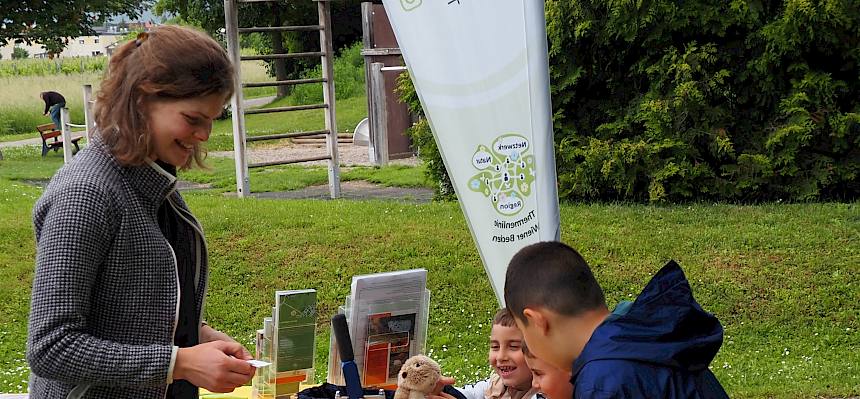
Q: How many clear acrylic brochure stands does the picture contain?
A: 2